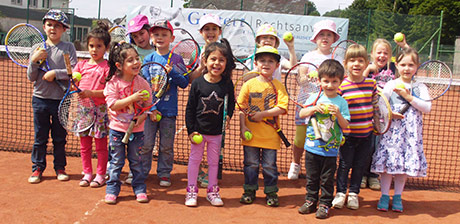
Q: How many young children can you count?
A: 14